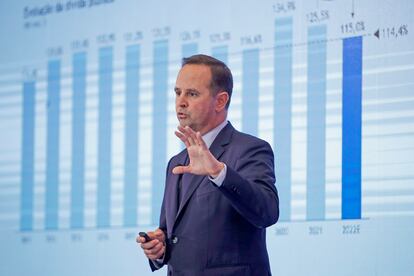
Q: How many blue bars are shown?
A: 12